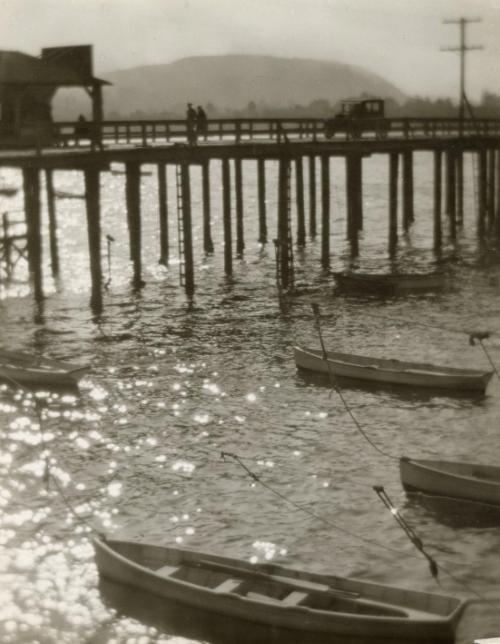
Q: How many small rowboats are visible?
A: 5